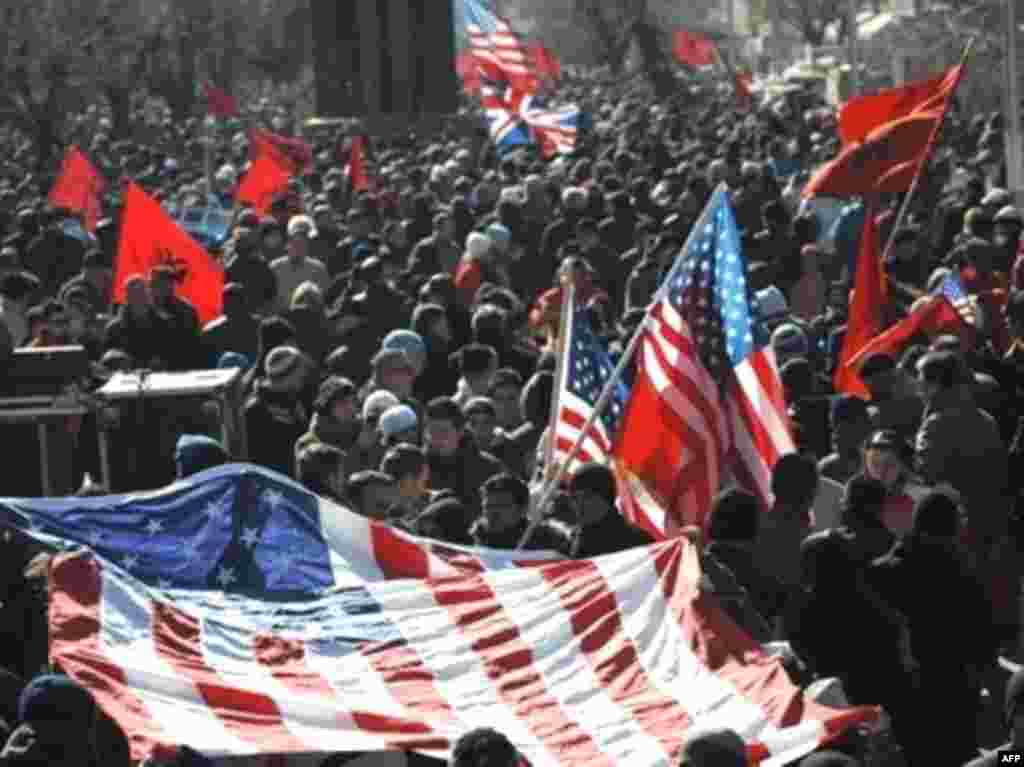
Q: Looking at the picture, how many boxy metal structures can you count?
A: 2